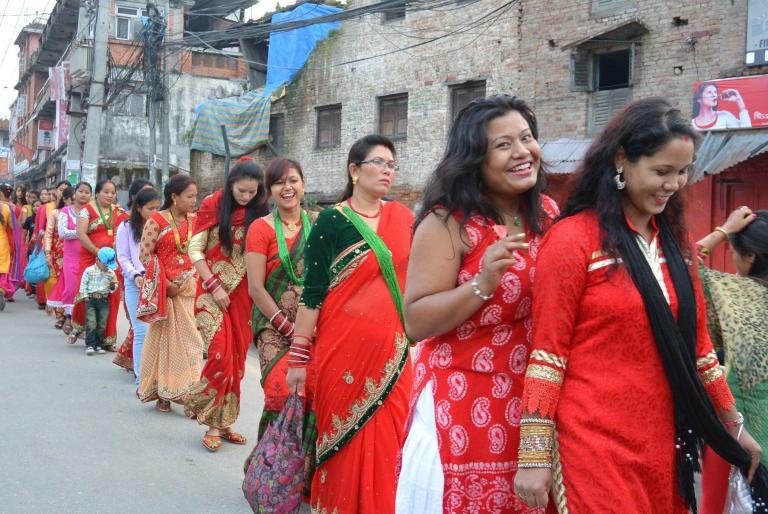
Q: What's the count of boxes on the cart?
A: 0